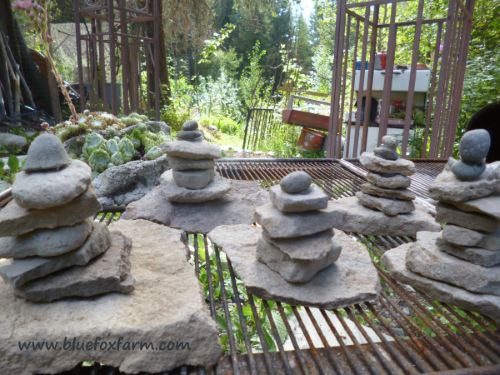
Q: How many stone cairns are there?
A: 5